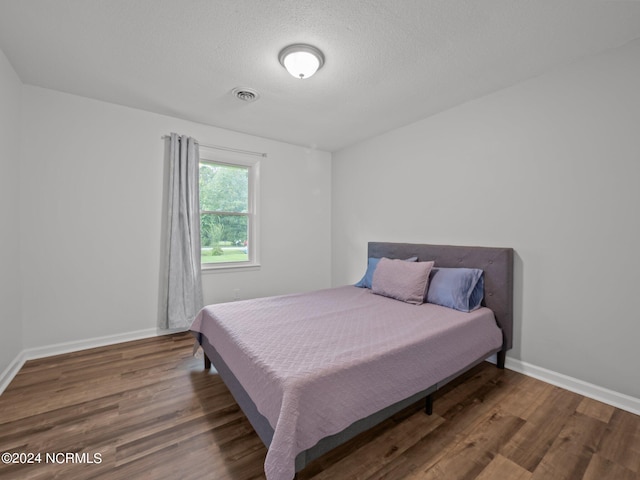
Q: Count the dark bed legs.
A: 3